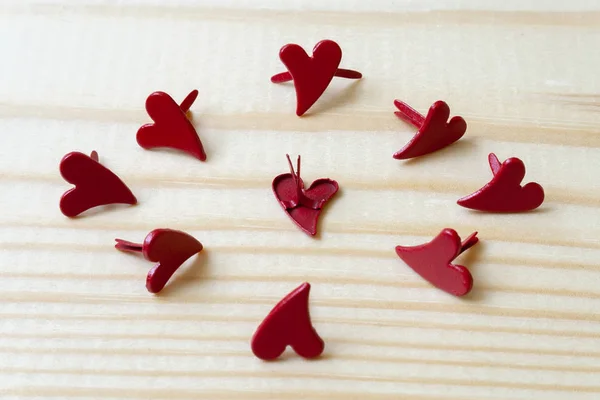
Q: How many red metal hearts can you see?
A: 9